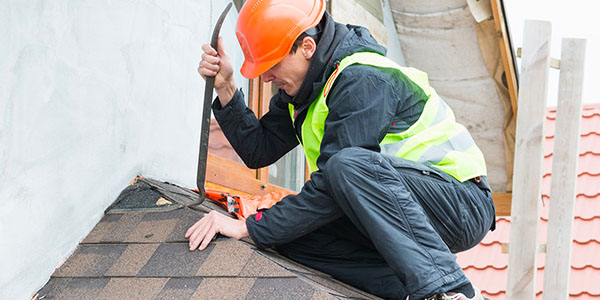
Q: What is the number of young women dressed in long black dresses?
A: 0